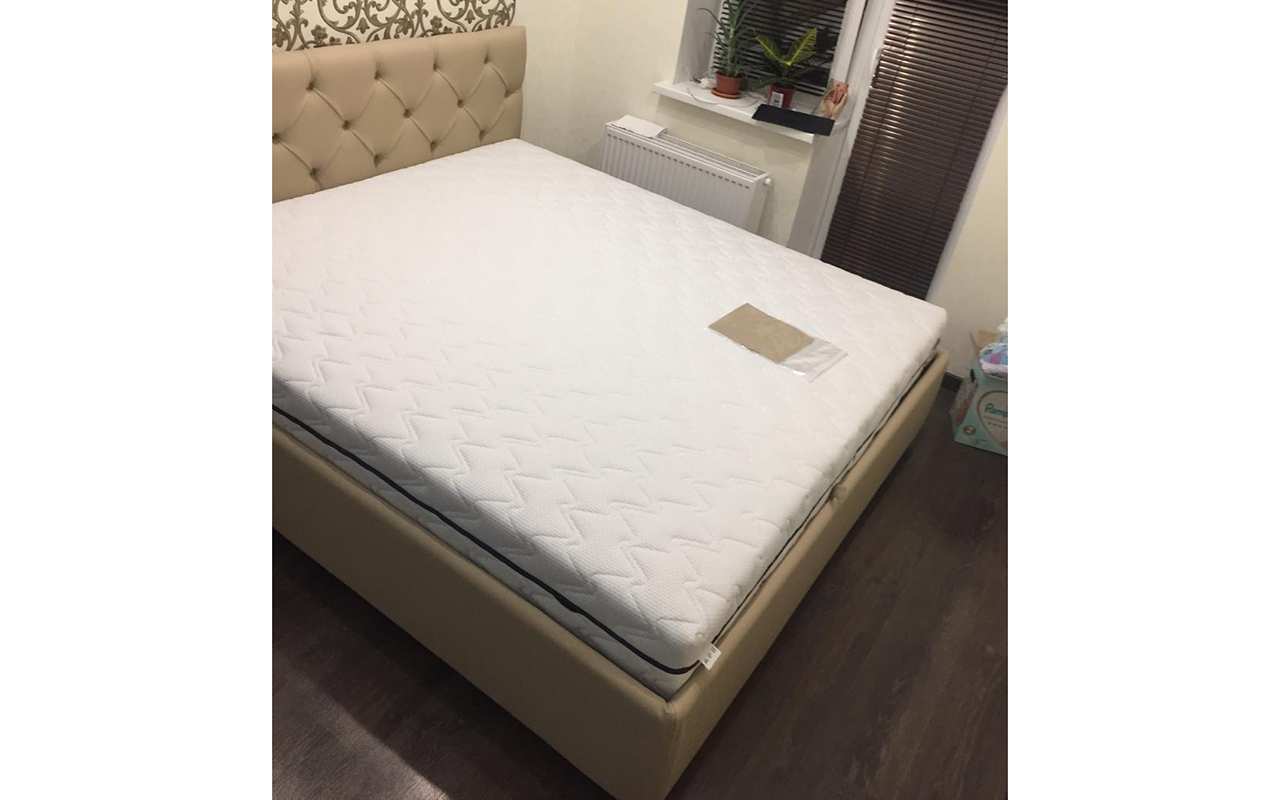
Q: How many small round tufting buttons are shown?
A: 13